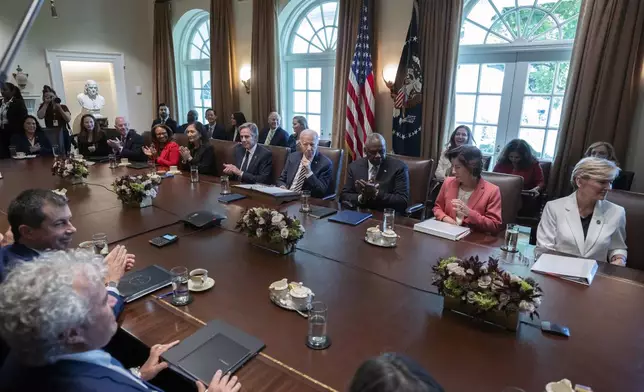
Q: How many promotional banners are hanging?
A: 0